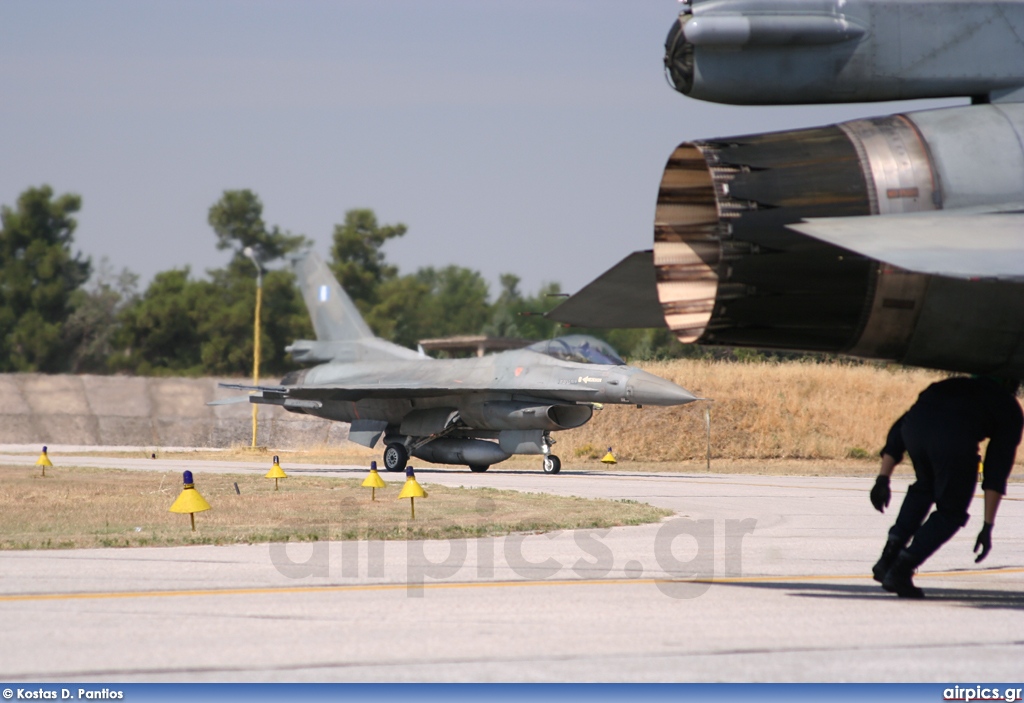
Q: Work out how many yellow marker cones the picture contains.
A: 6